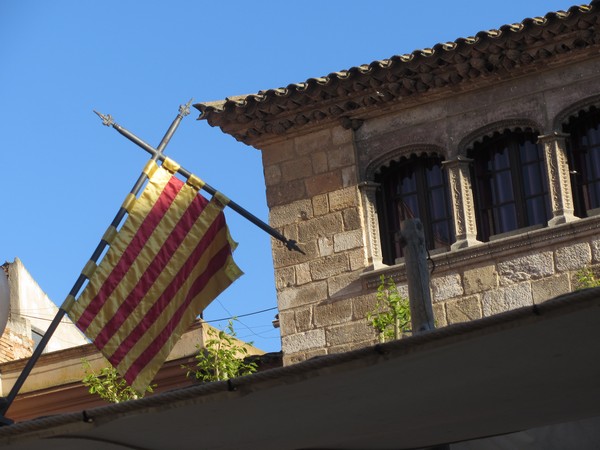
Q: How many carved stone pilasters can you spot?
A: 3